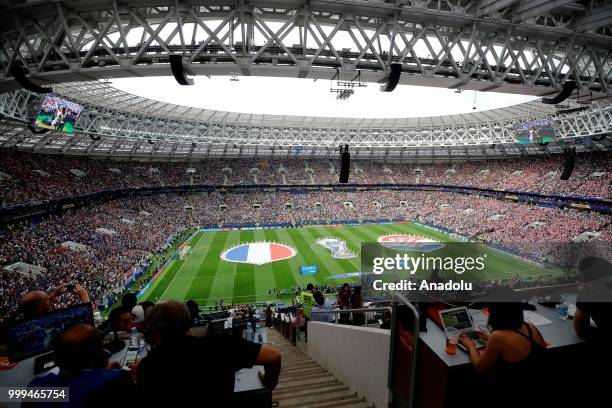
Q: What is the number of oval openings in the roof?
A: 1